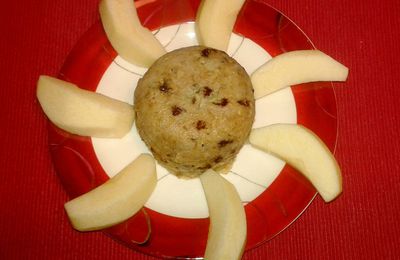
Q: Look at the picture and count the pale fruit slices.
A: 7